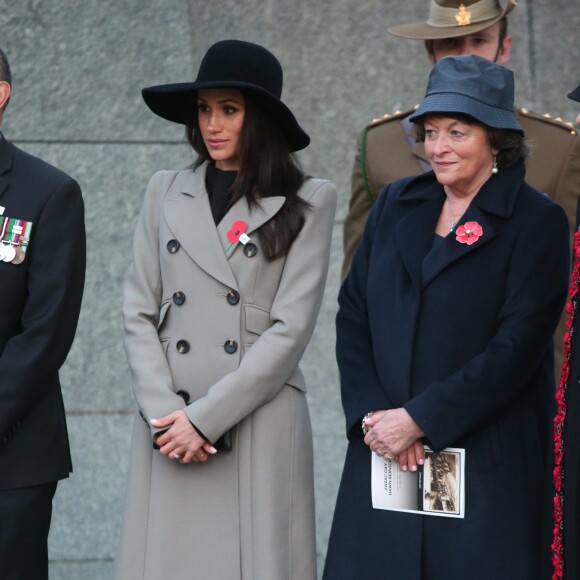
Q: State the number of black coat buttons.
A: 7